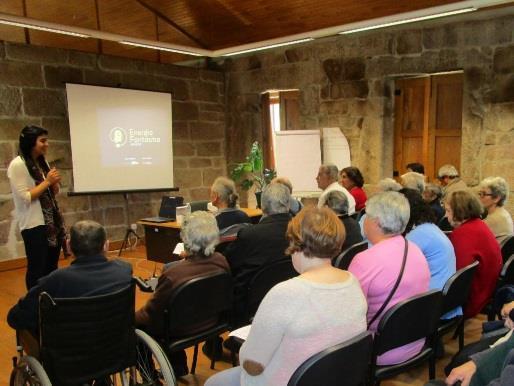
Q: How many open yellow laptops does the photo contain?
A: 0